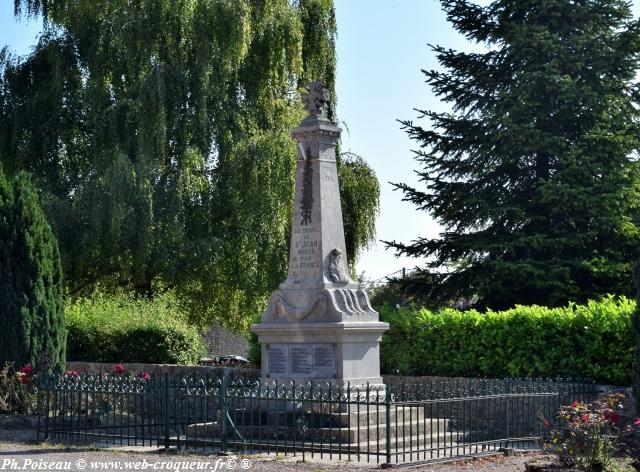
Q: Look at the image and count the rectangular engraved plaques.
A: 3